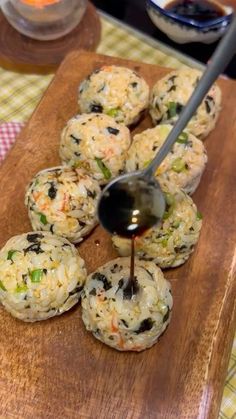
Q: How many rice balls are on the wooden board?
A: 8